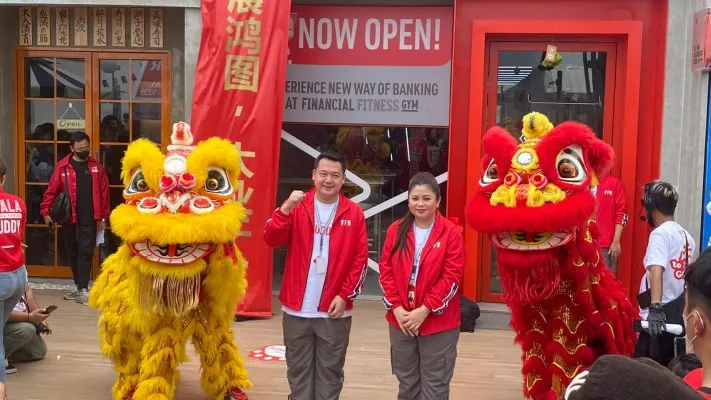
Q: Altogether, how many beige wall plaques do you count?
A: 8